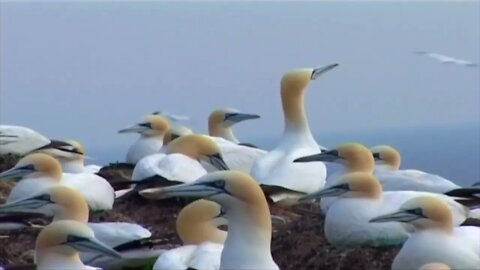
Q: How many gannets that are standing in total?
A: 1